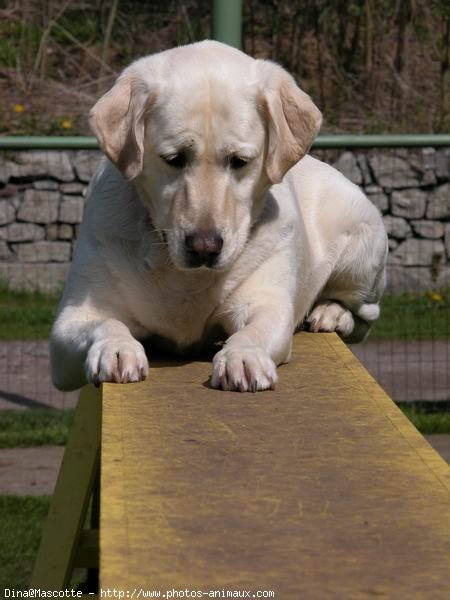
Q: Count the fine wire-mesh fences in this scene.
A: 1